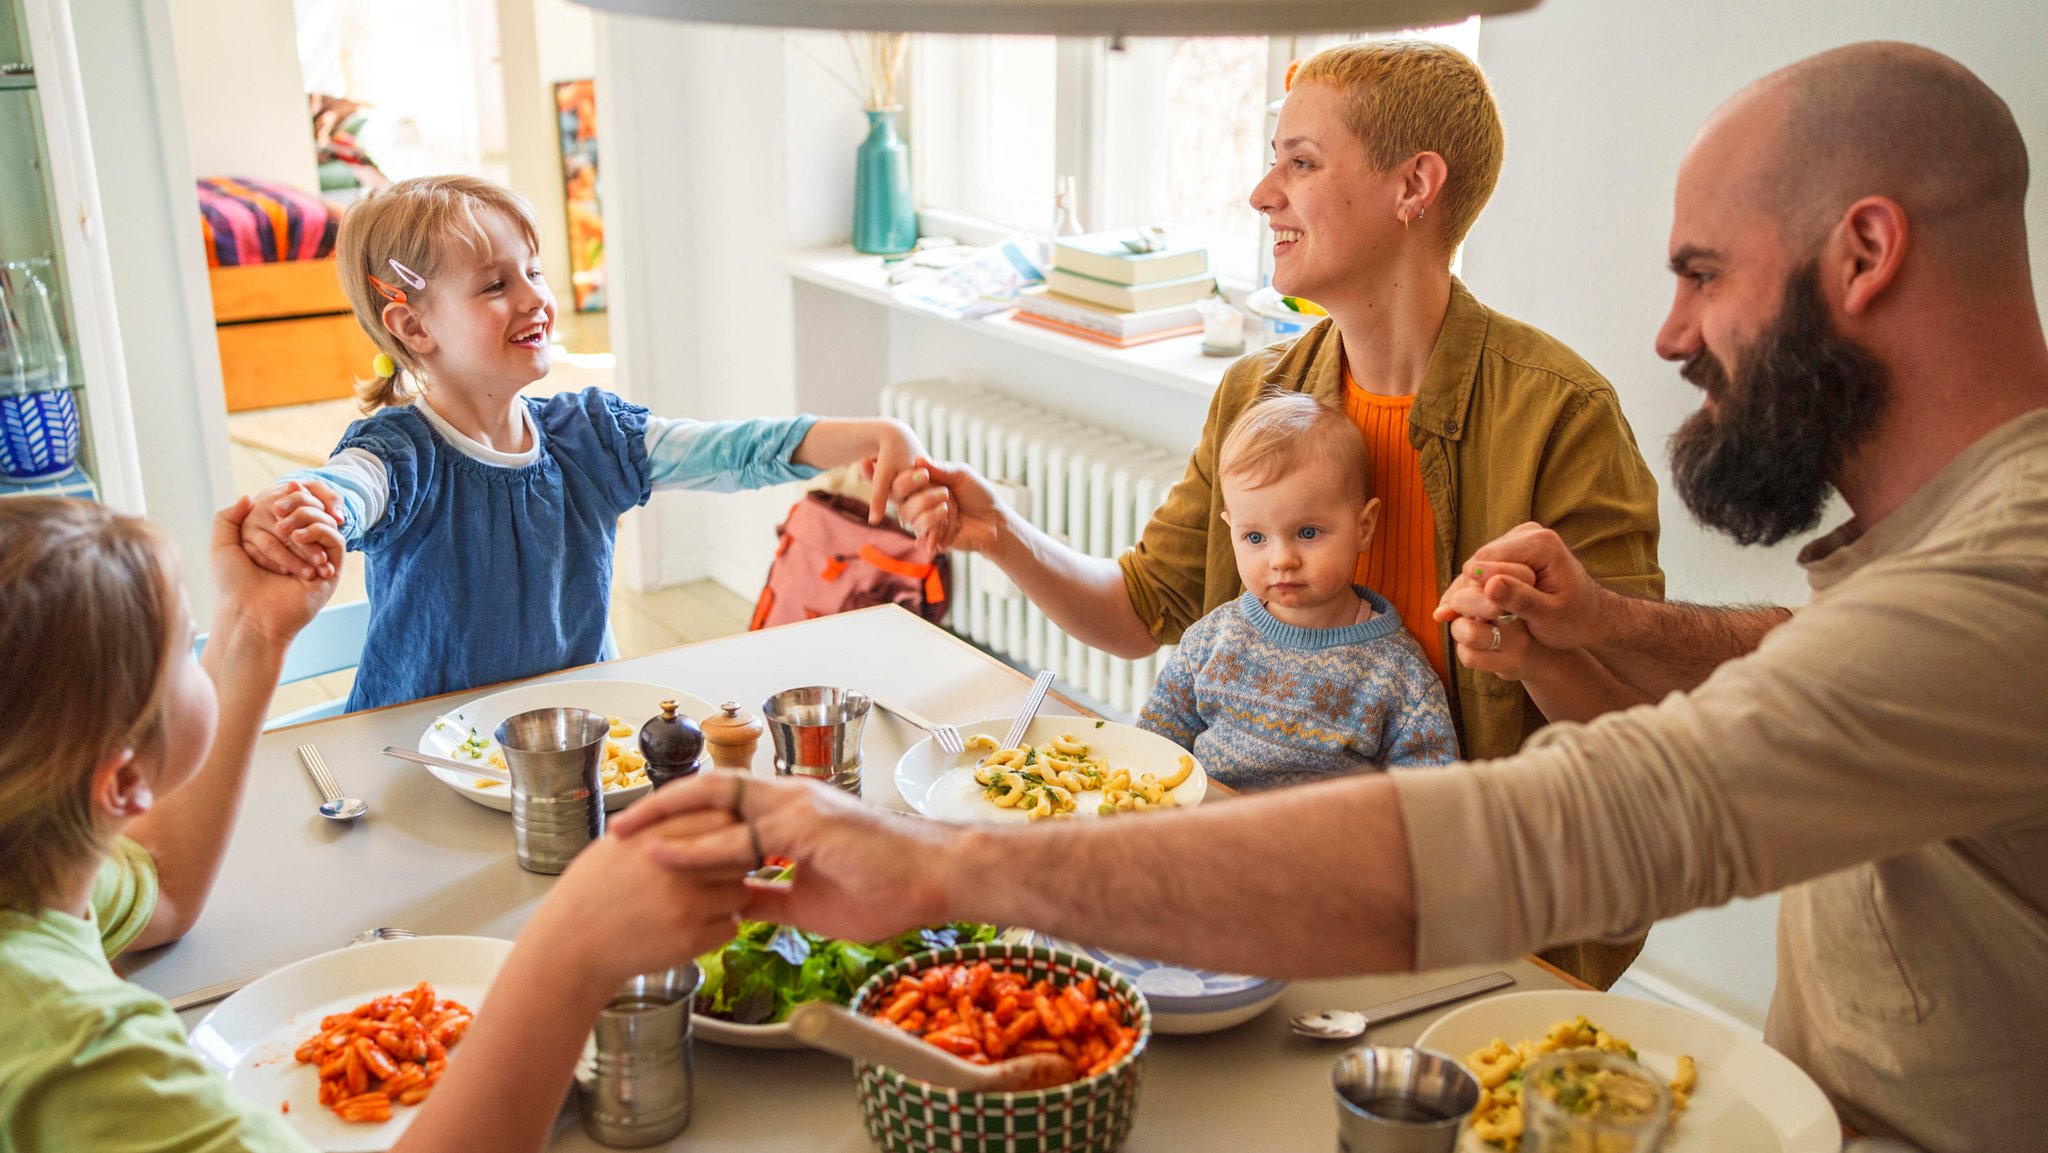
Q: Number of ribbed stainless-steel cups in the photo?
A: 4